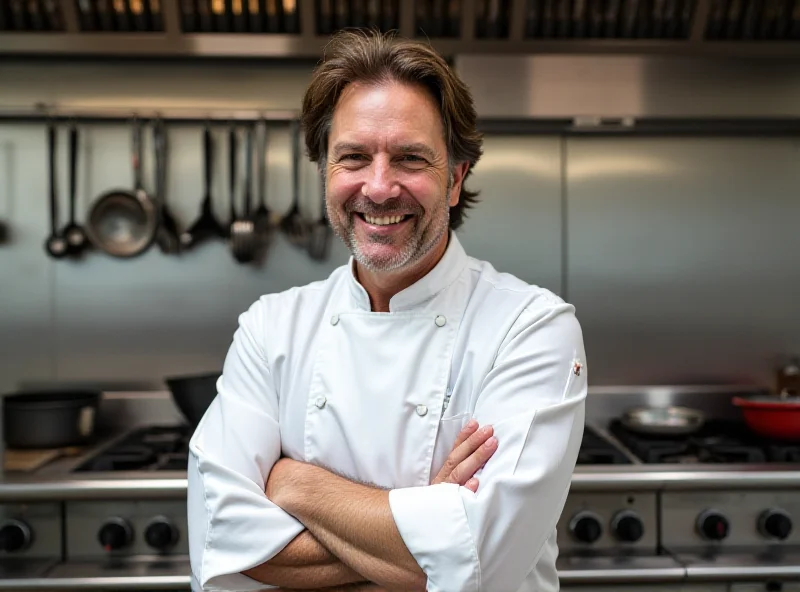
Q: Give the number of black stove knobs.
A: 7